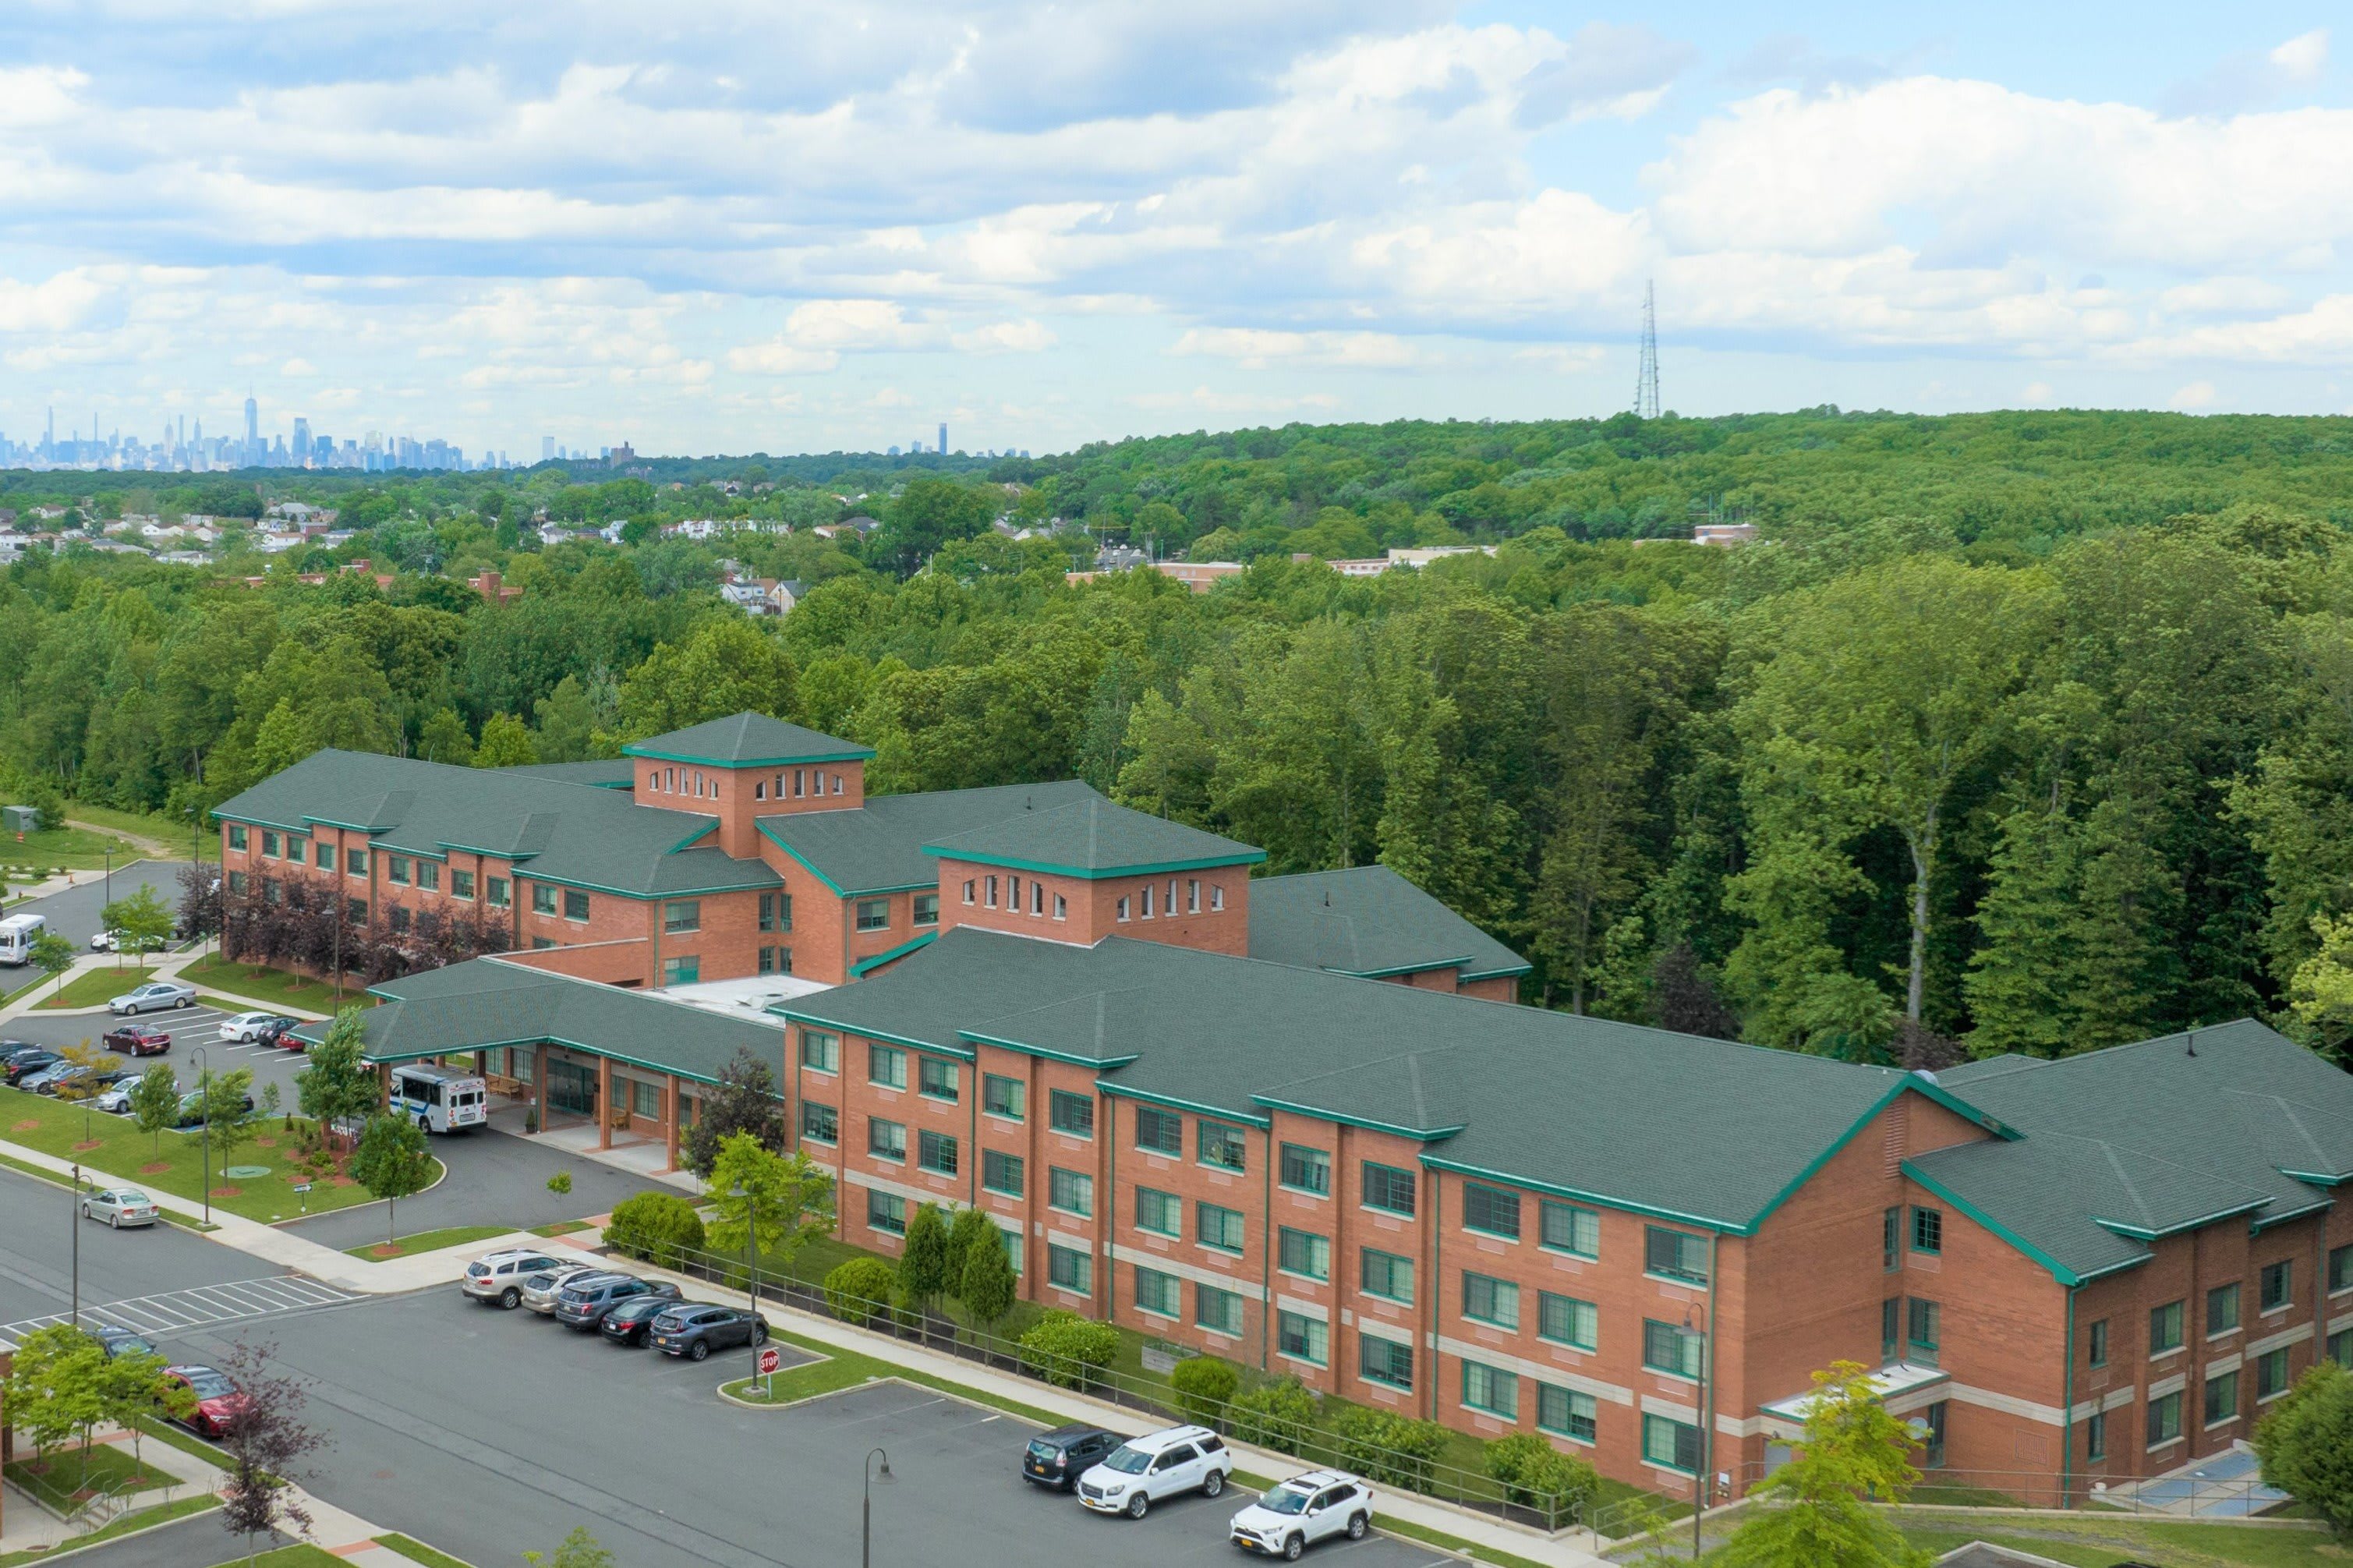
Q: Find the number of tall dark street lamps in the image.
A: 8